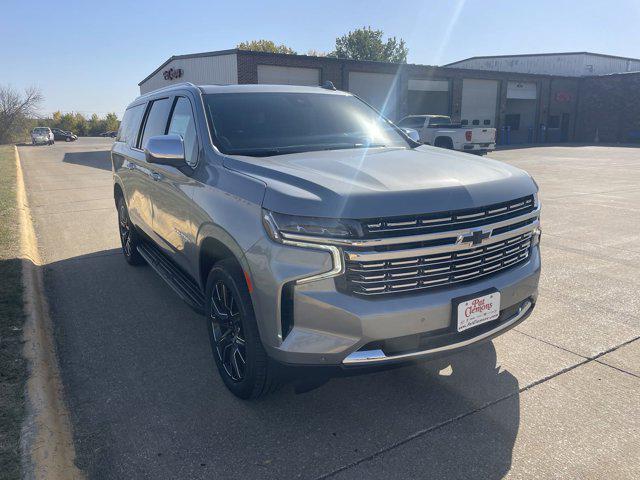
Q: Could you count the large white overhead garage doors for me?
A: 5